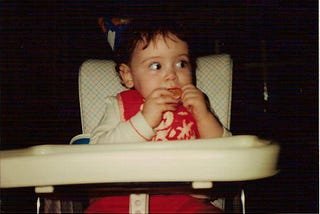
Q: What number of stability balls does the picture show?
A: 0